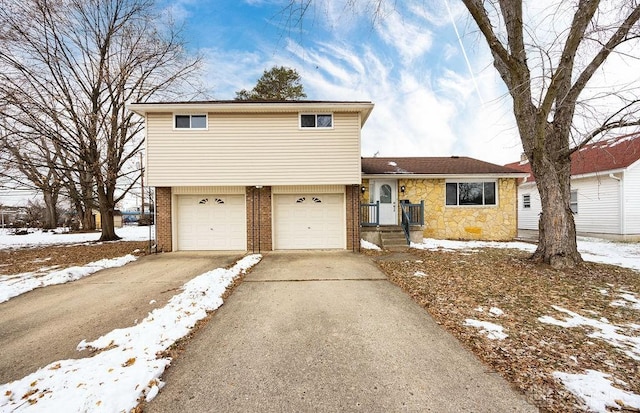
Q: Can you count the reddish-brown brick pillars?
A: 3